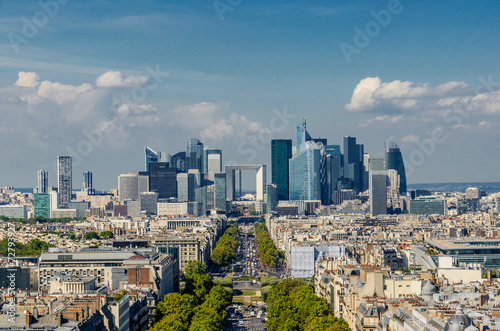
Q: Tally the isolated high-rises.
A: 3